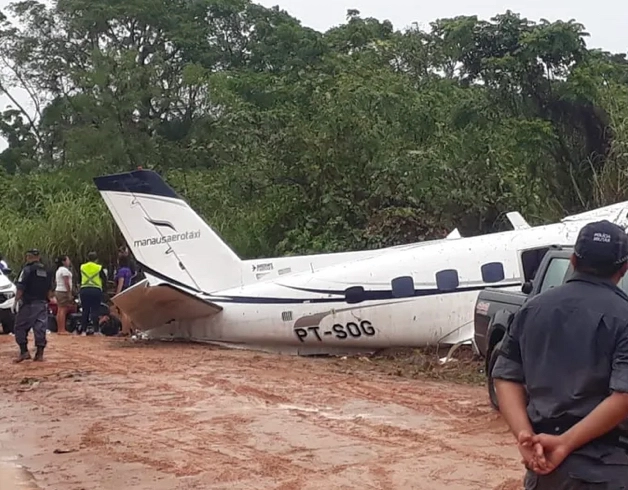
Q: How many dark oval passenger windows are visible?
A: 4